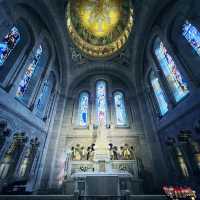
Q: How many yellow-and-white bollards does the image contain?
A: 0